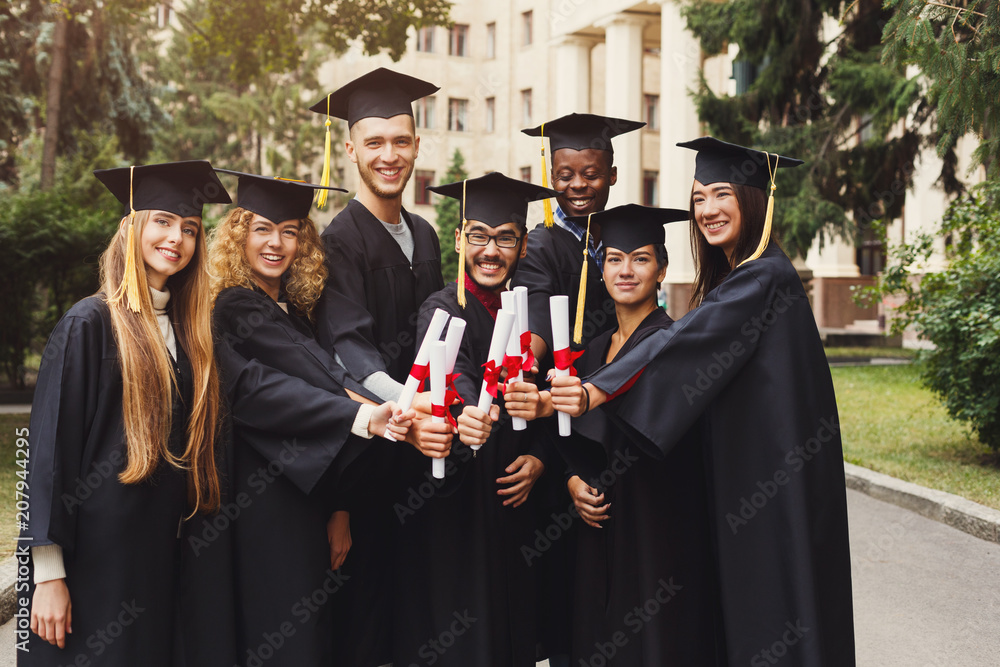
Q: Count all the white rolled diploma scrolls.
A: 7